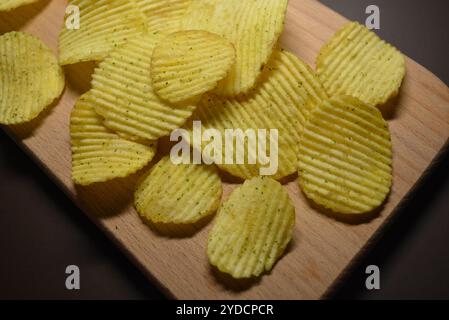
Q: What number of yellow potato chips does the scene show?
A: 13